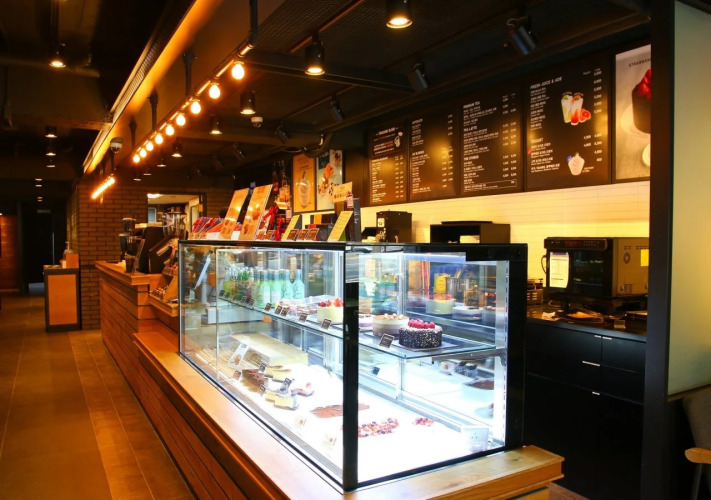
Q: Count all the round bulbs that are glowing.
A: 9